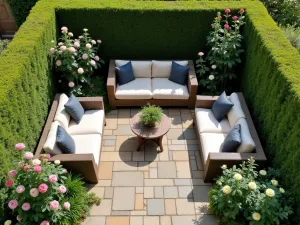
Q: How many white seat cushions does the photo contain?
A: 6